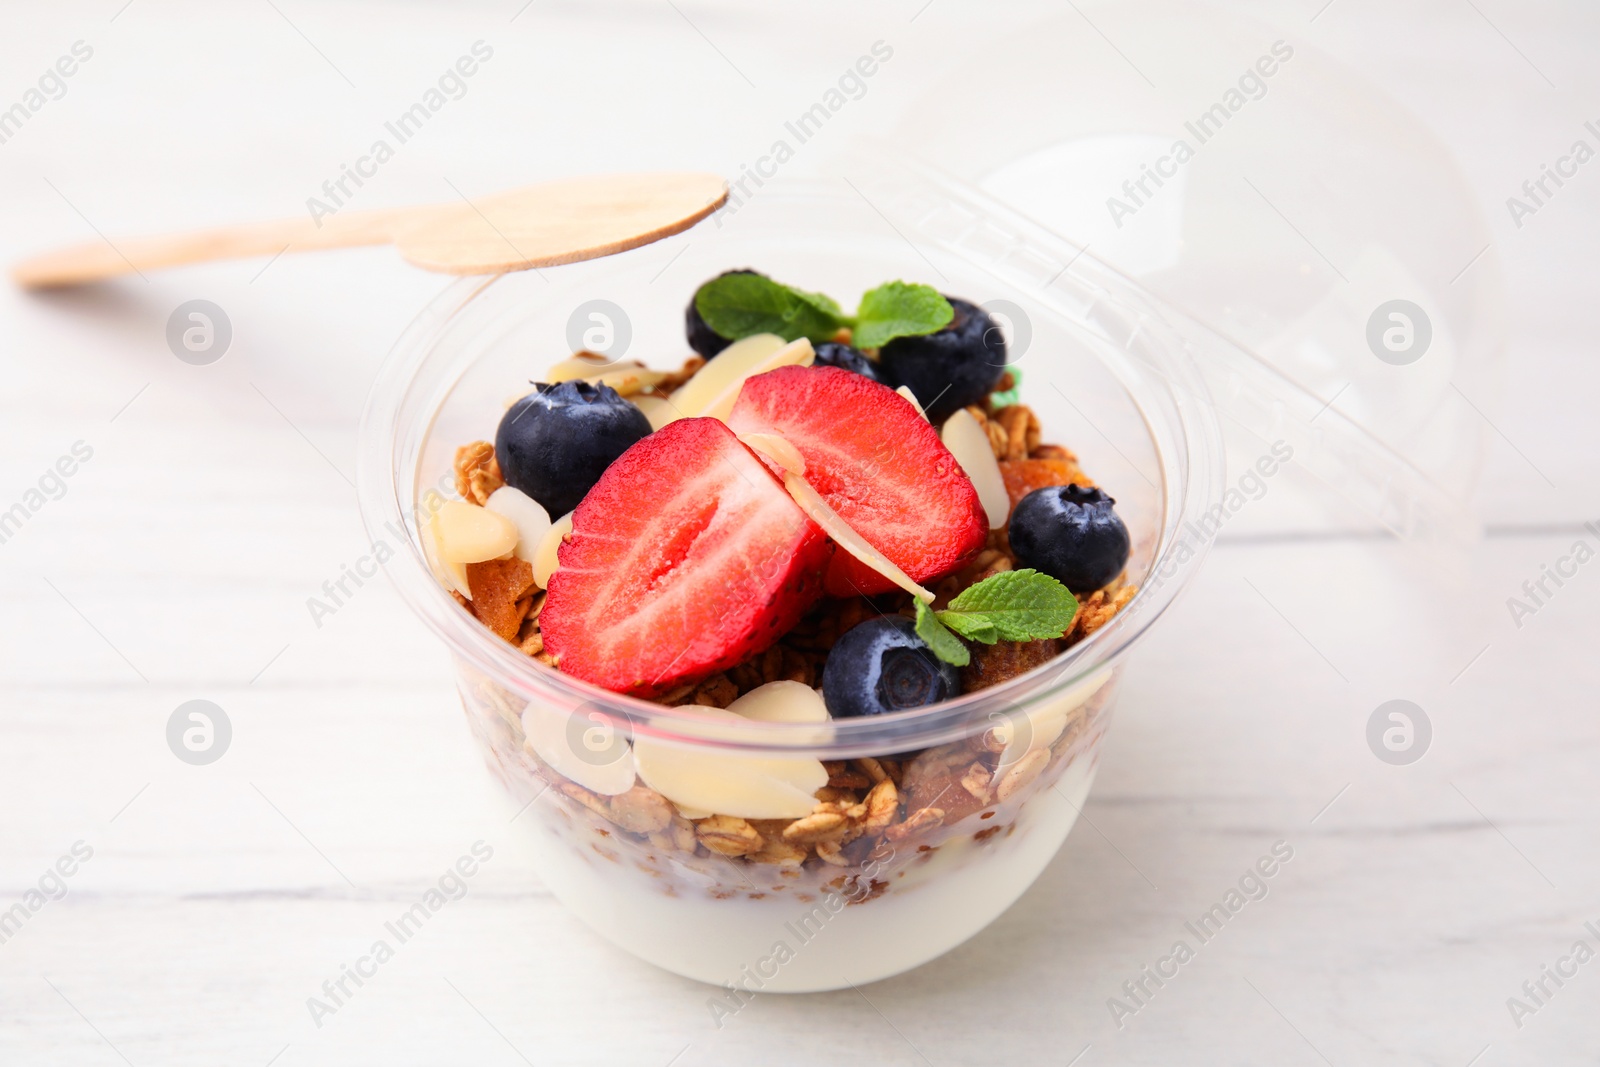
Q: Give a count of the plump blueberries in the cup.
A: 6